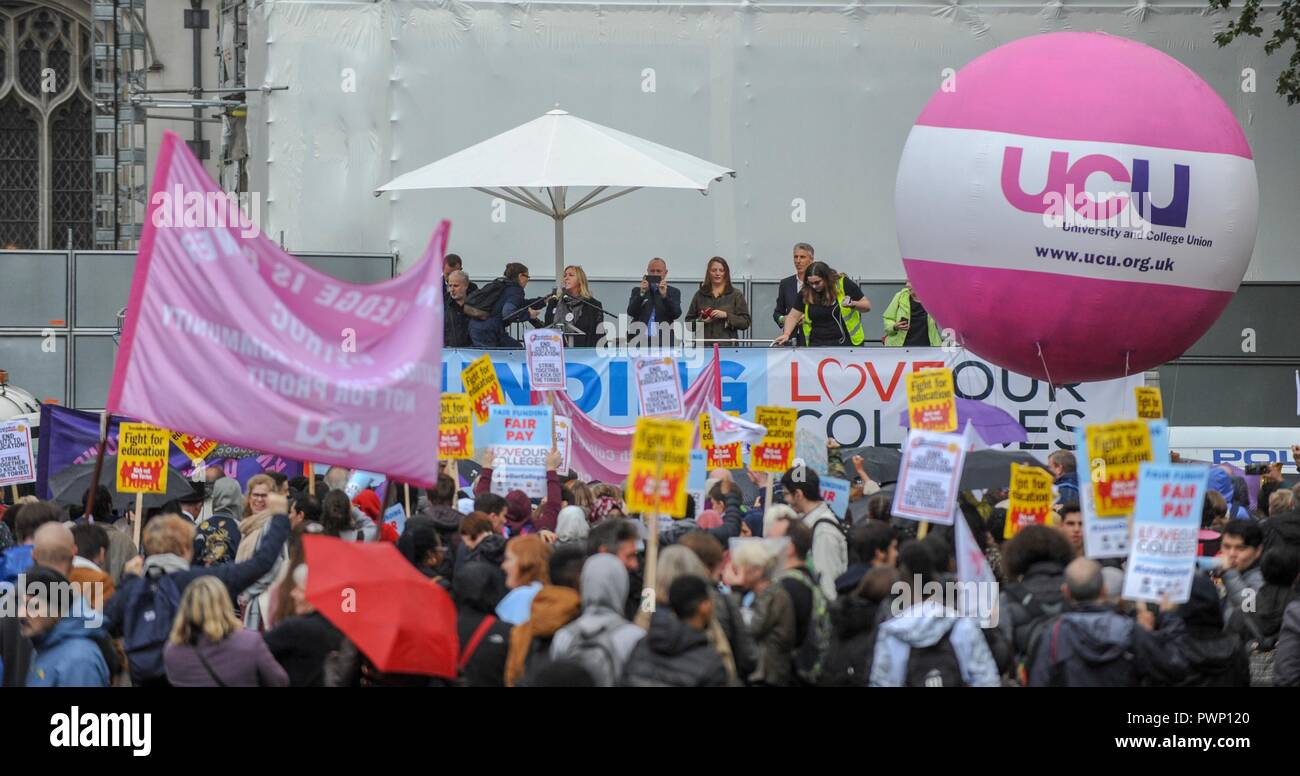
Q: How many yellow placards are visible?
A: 11